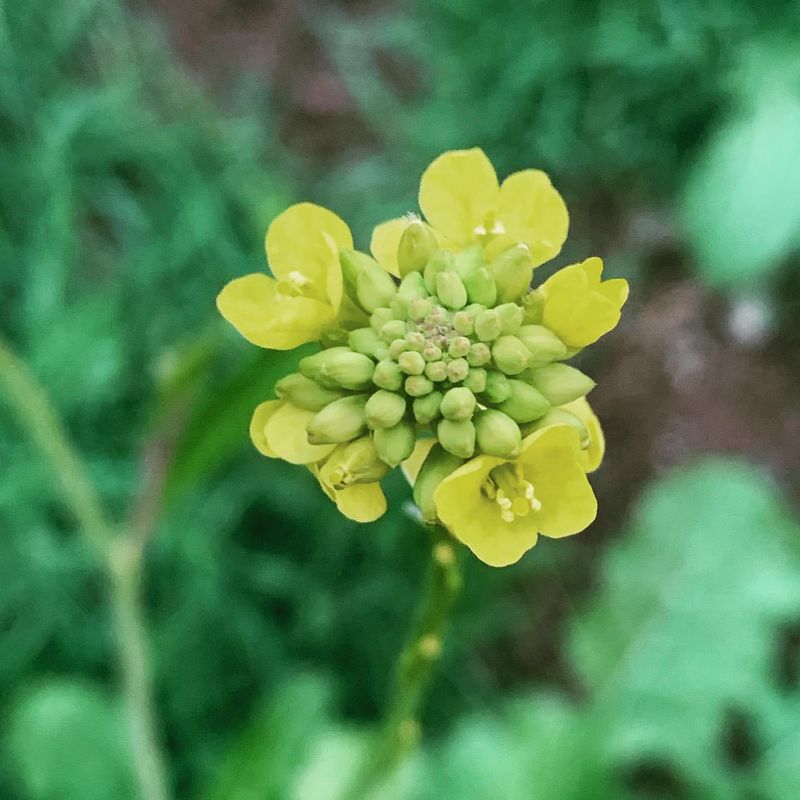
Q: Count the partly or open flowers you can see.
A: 7